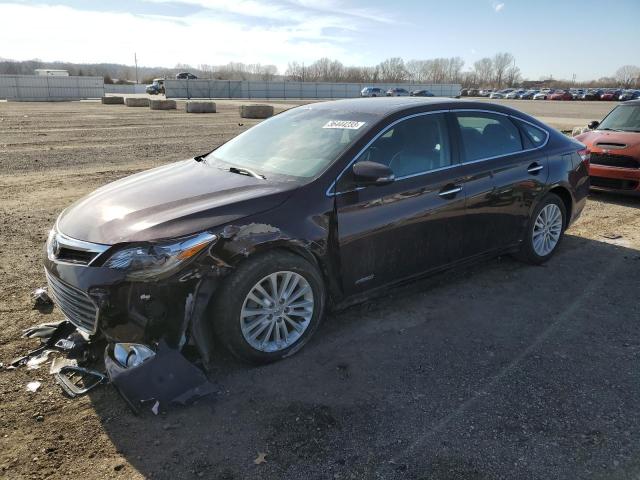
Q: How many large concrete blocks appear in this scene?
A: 5